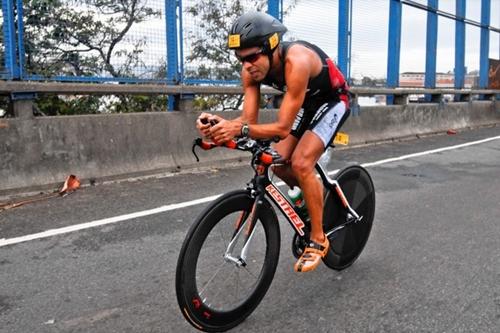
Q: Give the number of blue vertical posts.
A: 8